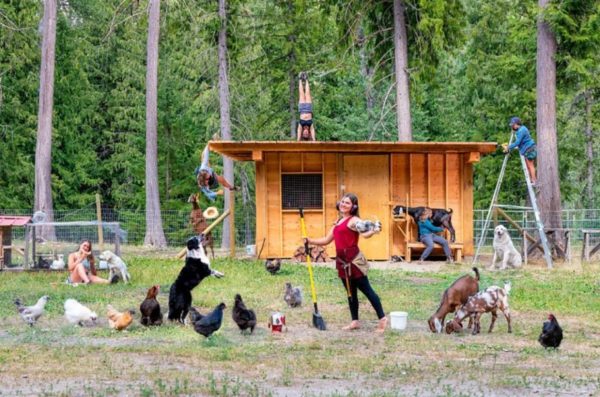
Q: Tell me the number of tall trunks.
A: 5